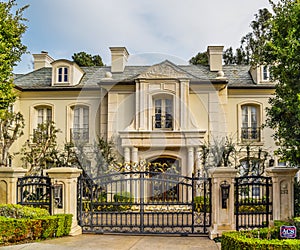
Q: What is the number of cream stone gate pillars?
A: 4